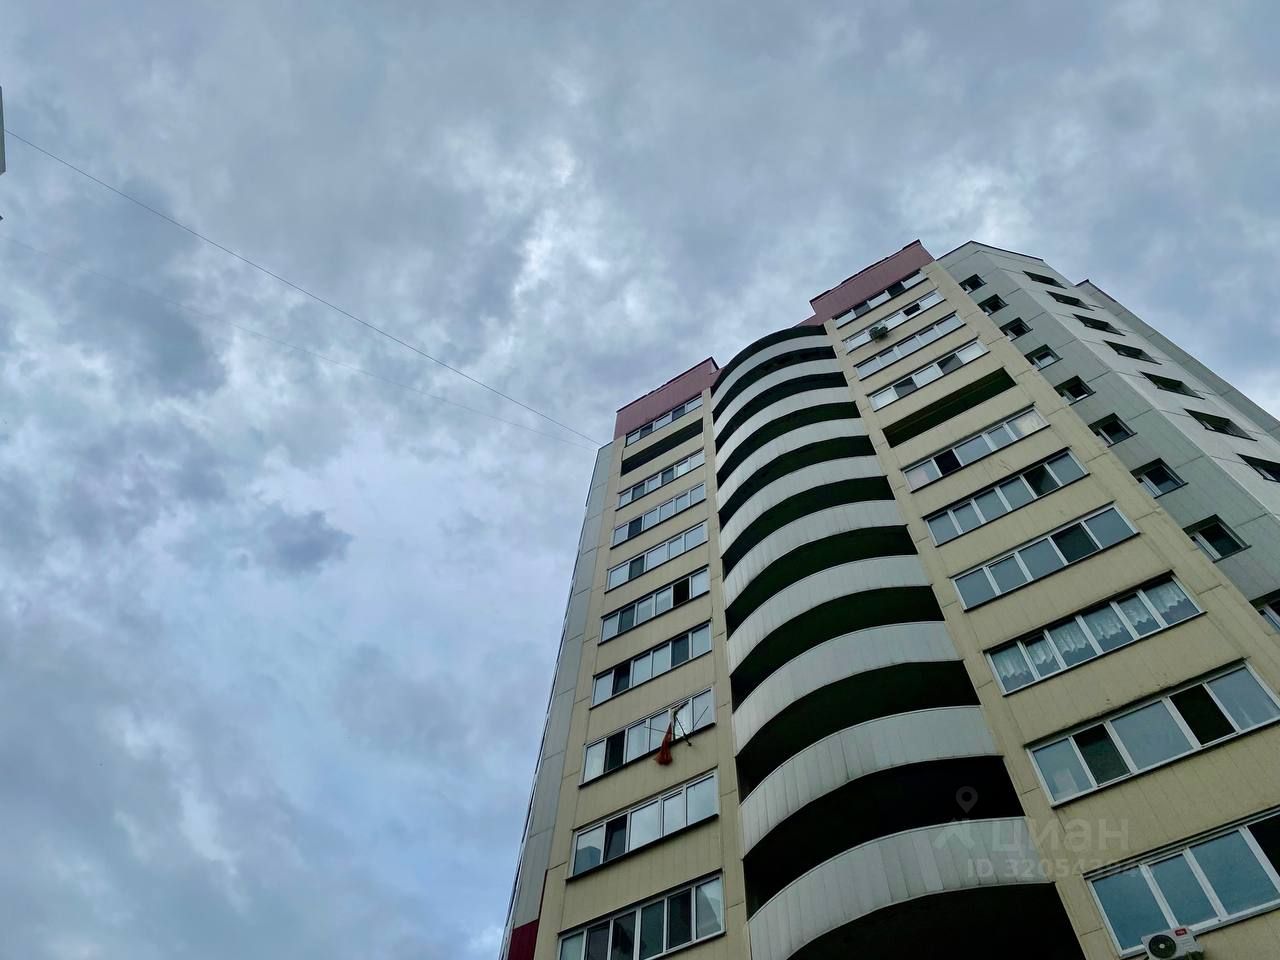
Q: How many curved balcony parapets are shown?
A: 10